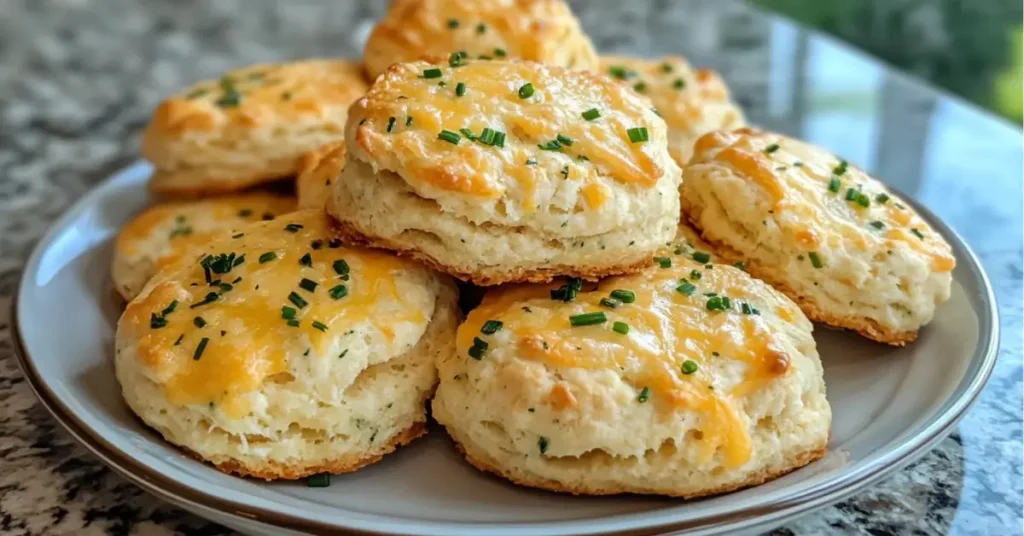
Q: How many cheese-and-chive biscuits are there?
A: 9